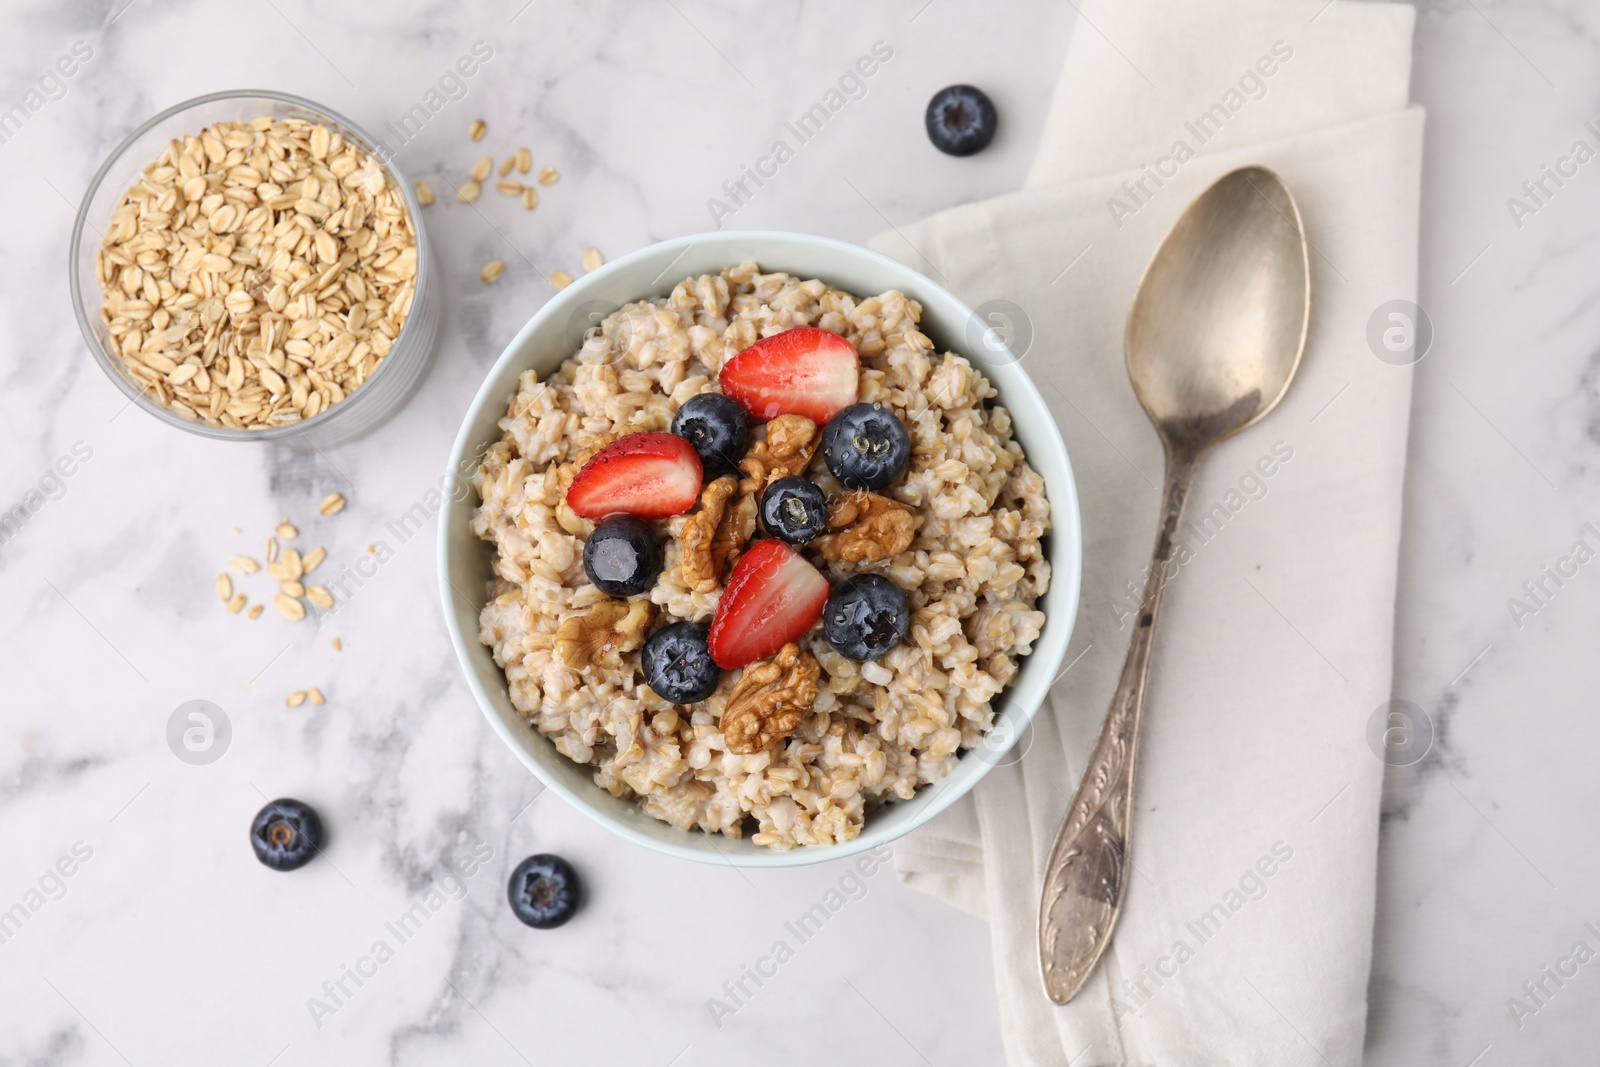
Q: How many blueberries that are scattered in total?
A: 3